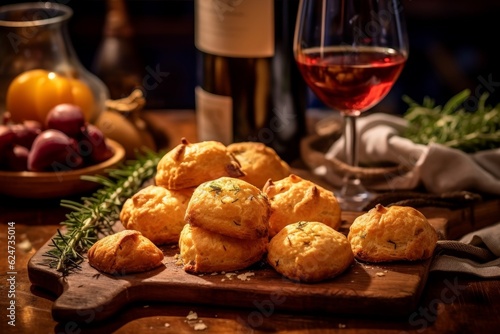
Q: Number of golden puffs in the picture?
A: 9